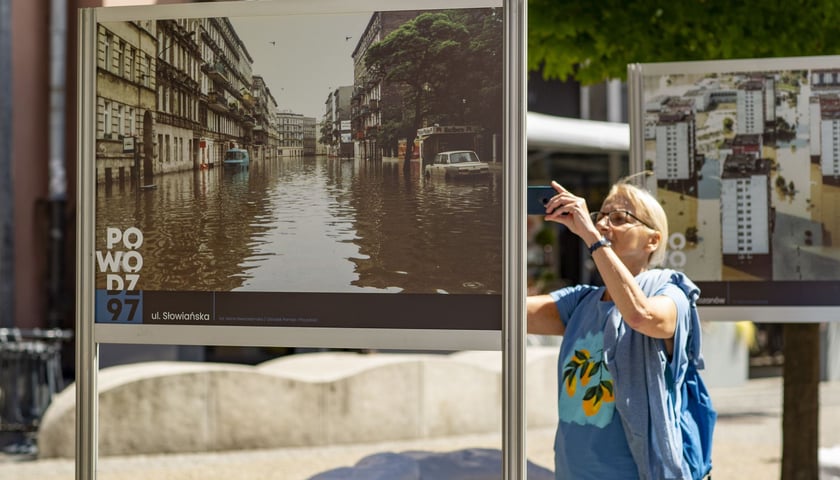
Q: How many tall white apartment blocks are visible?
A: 4